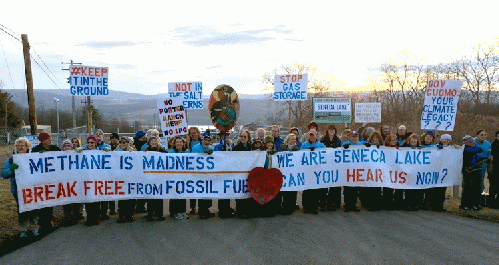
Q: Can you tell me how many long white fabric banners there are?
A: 2